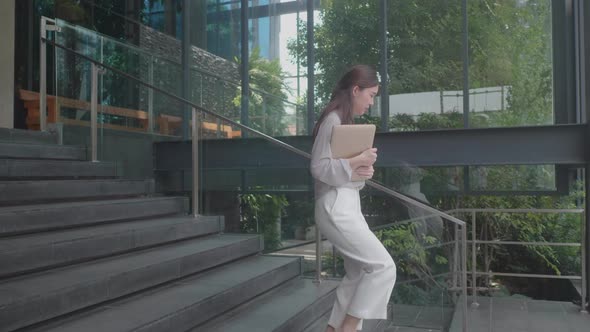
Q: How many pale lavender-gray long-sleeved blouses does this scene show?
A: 1